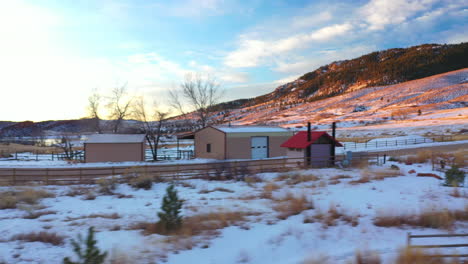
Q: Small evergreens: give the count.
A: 3